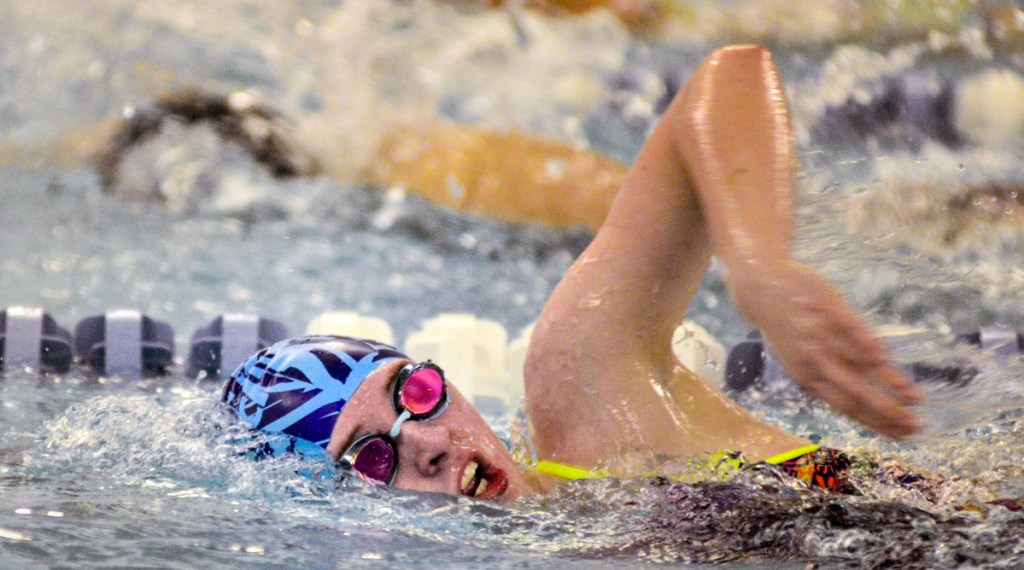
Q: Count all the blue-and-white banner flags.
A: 0